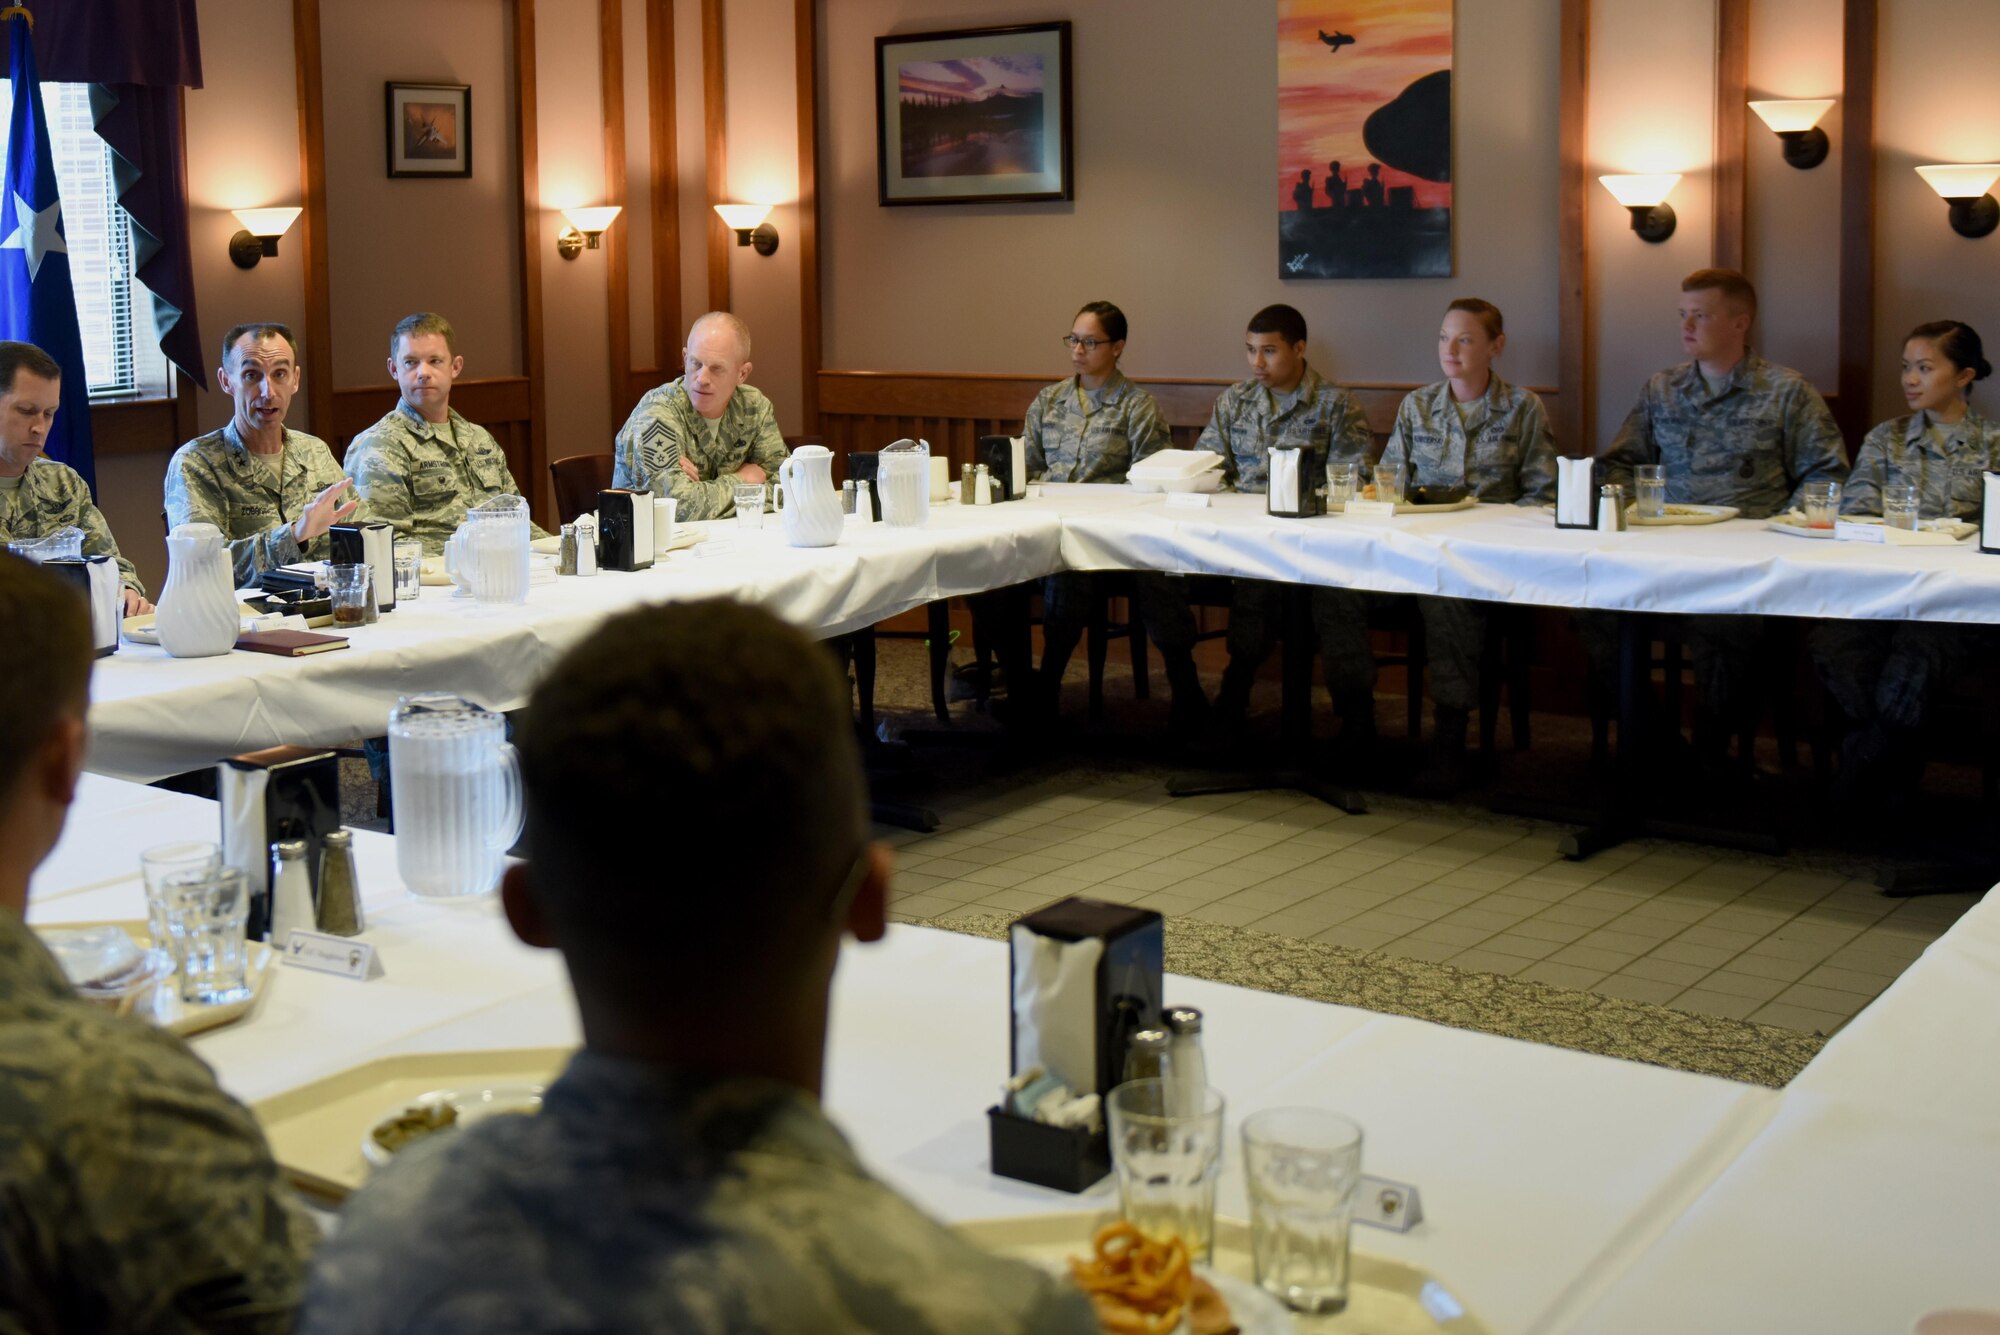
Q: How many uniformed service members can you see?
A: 11